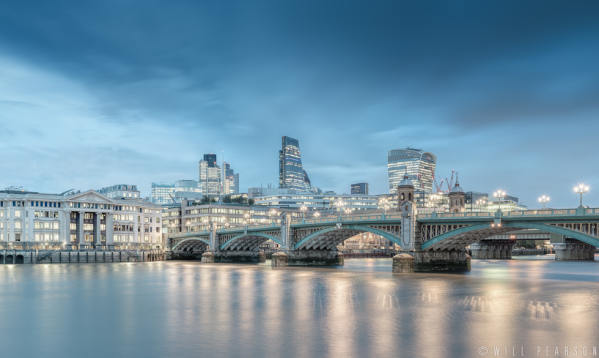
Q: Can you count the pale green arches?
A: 4